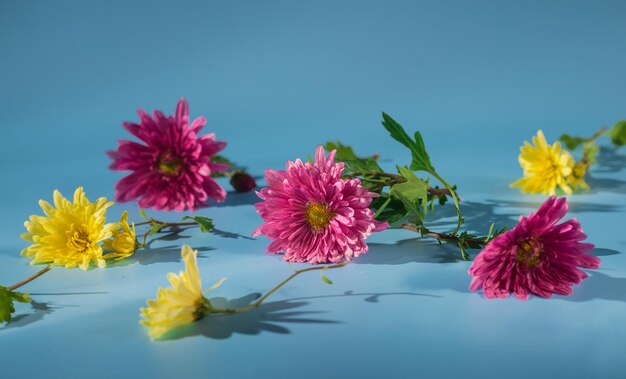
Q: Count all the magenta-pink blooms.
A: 3